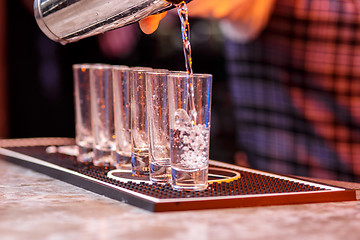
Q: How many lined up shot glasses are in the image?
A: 6